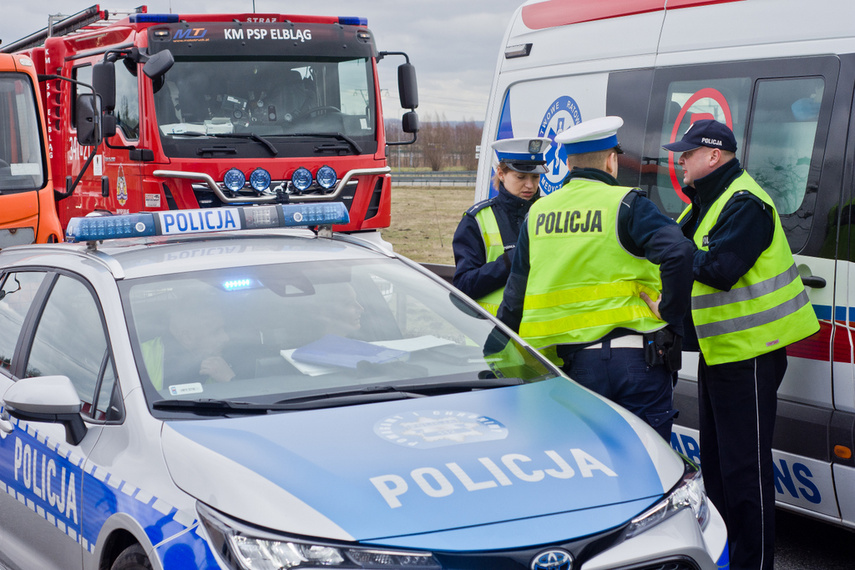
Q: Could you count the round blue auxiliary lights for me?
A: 4